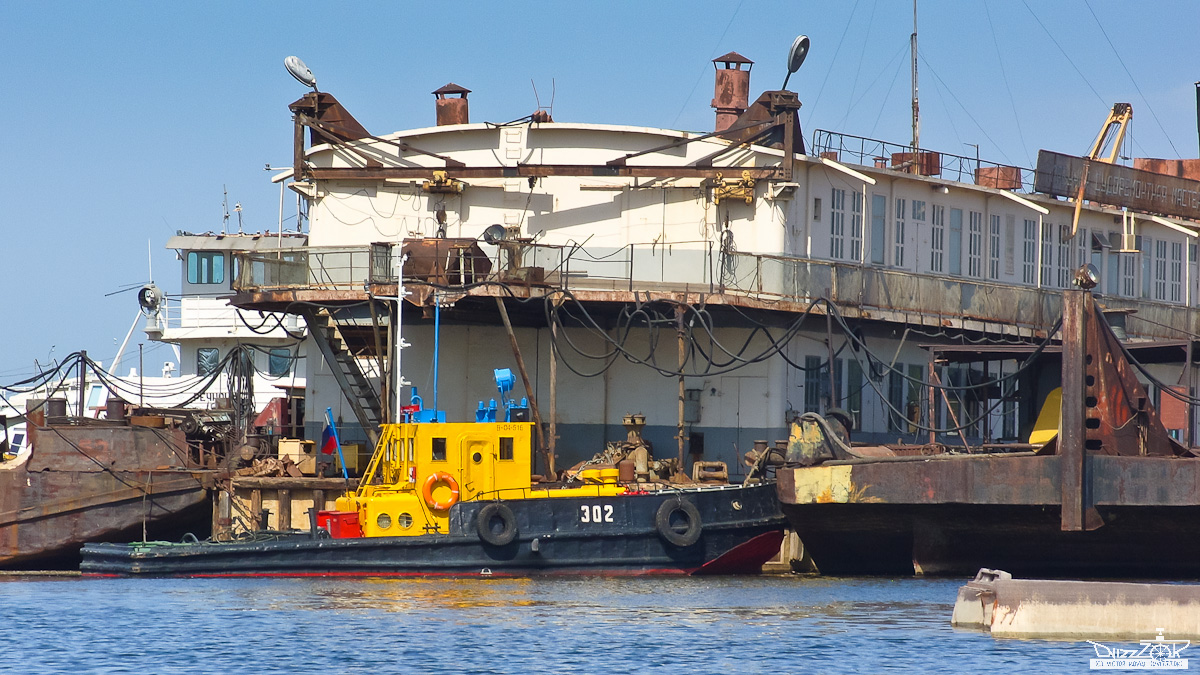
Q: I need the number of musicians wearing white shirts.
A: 0